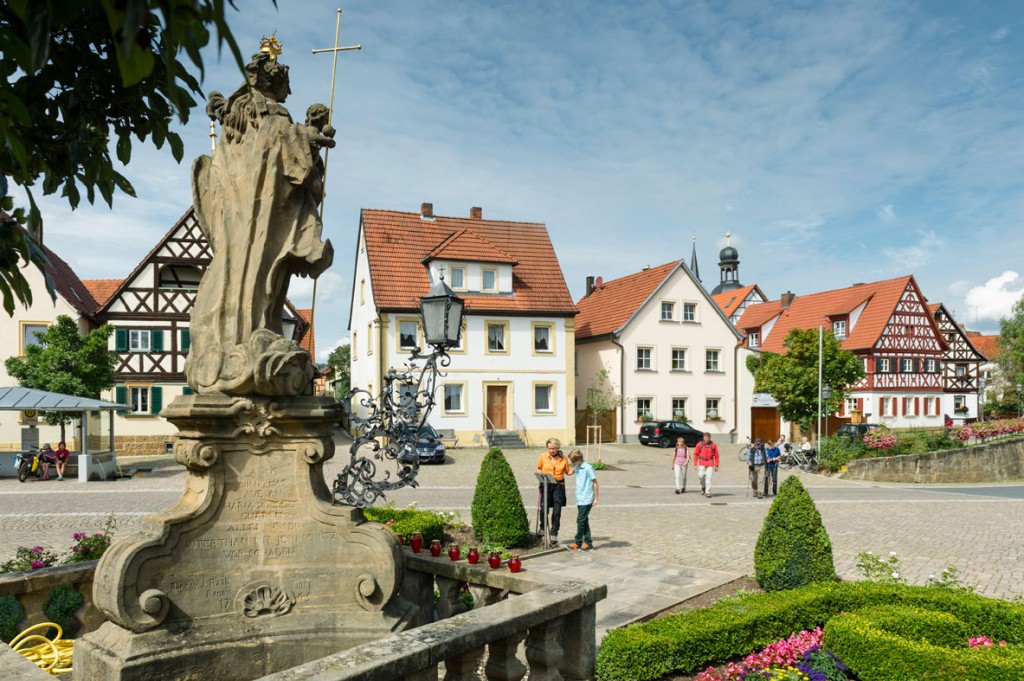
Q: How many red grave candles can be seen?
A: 7